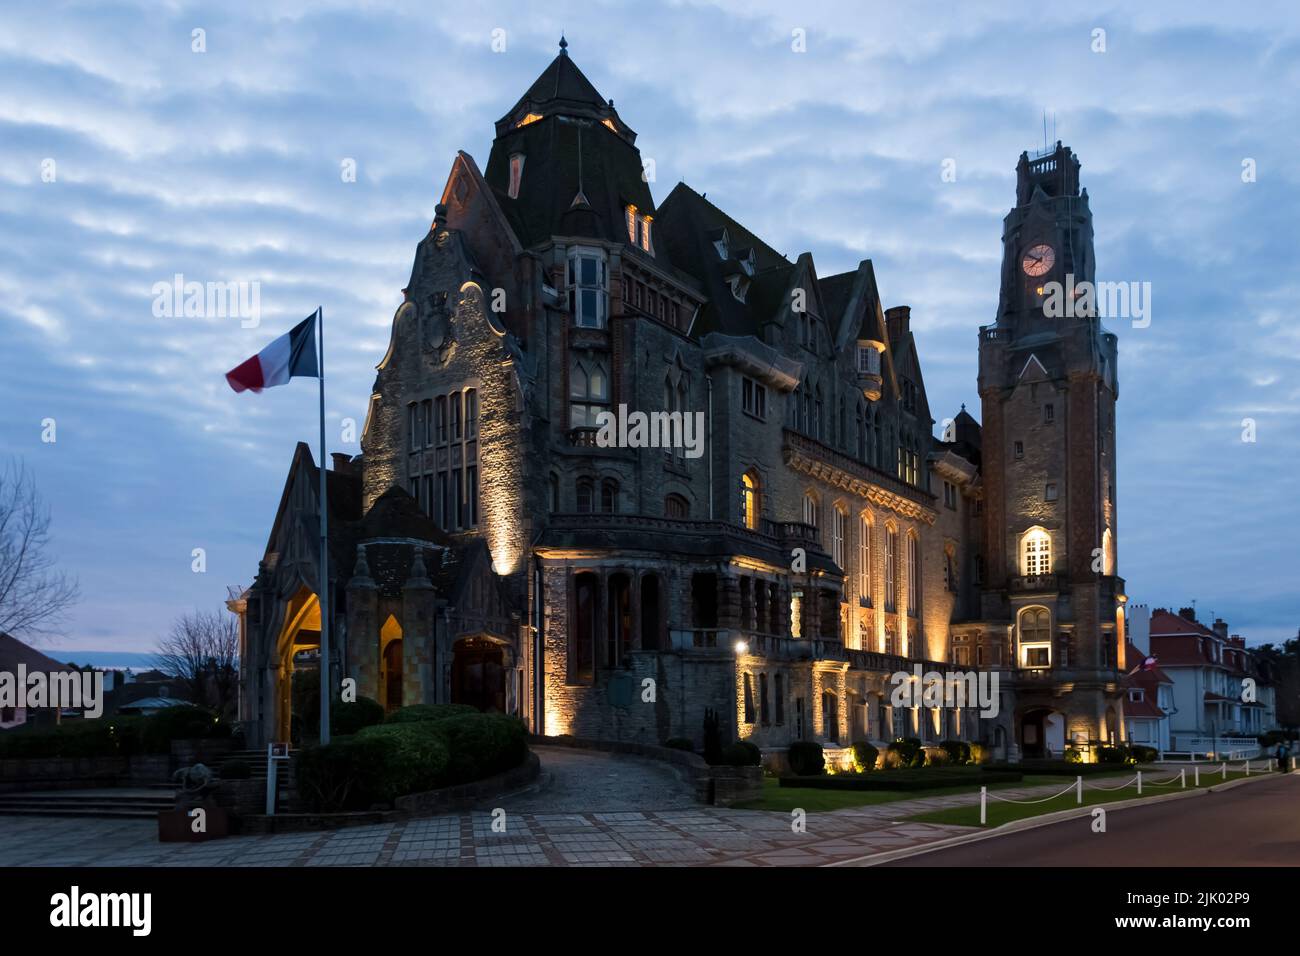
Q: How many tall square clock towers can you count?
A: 1